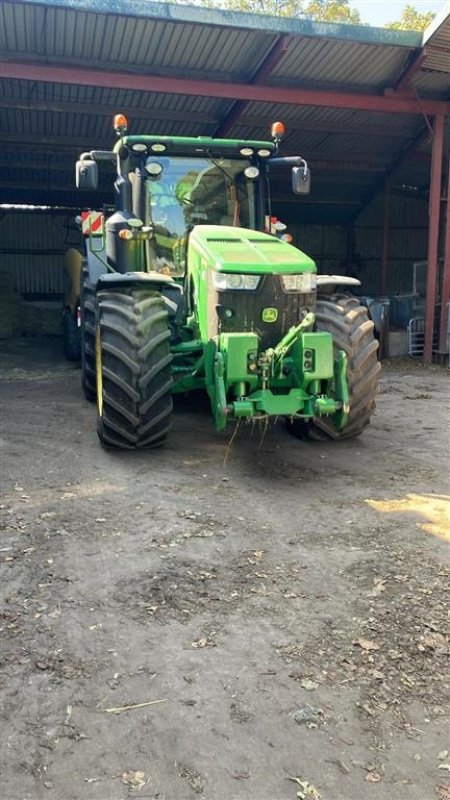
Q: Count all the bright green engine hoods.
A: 1